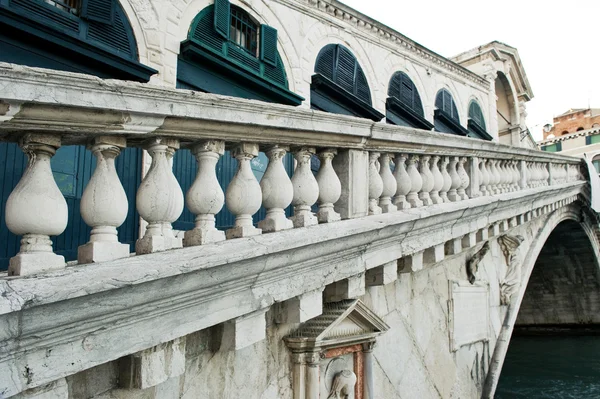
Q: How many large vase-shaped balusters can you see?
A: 8